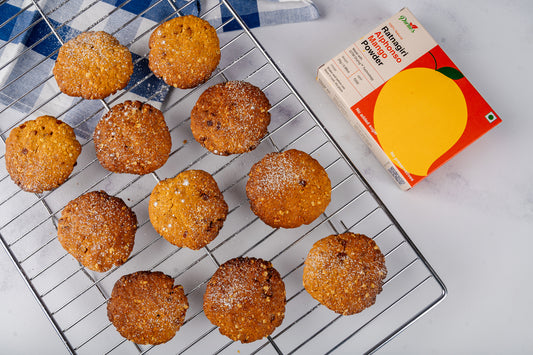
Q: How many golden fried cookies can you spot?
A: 11